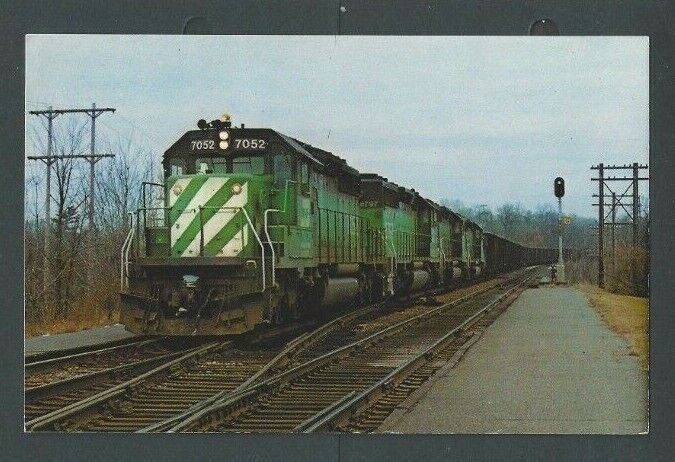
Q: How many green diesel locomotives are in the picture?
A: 4